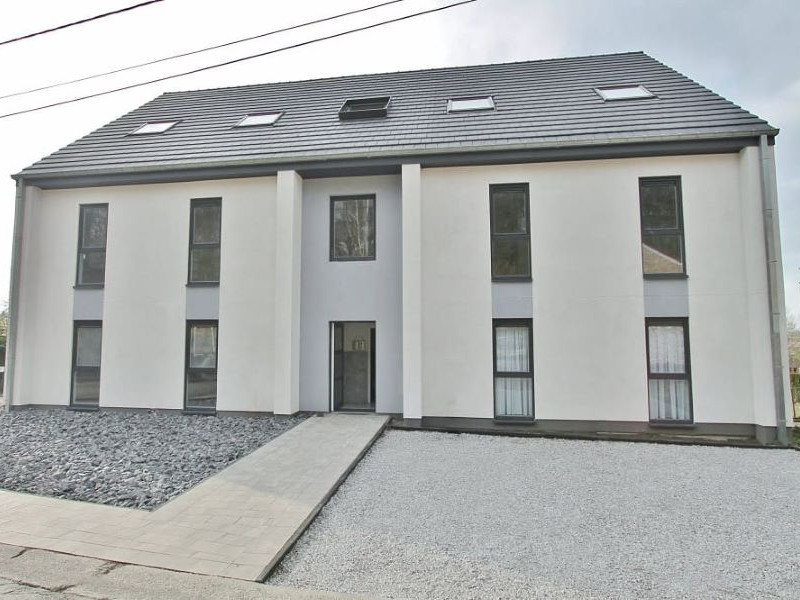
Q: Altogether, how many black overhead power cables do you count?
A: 3